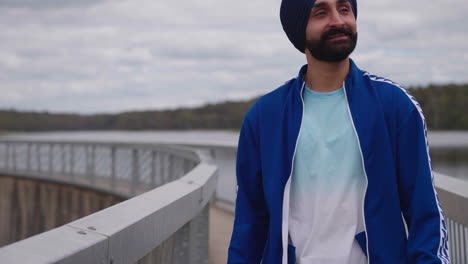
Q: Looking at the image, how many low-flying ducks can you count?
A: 0